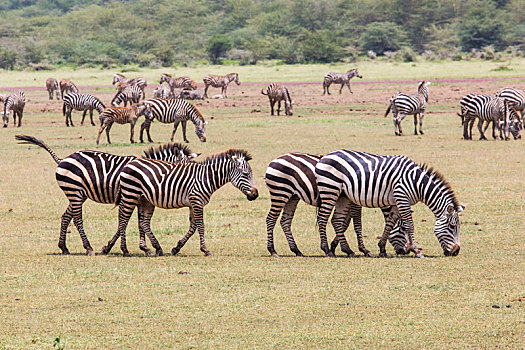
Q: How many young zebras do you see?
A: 1